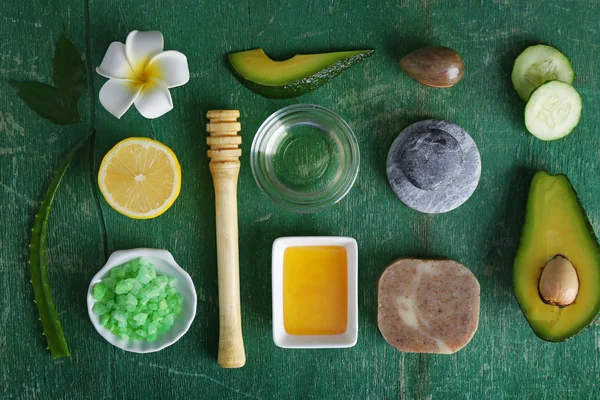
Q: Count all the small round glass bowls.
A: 1